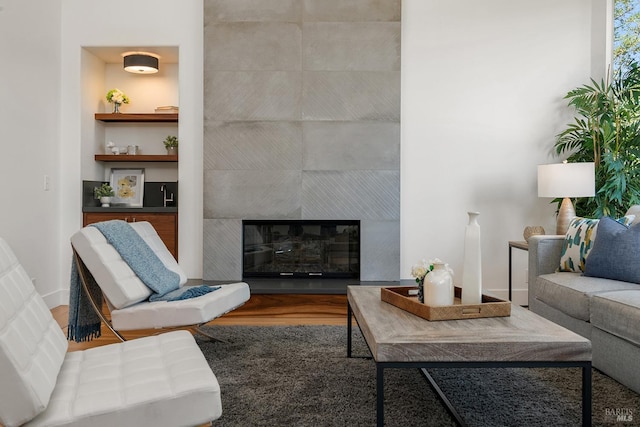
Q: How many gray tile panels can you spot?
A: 12